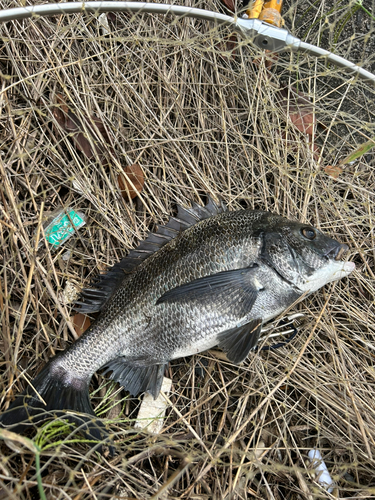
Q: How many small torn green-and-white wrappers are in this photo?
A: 1